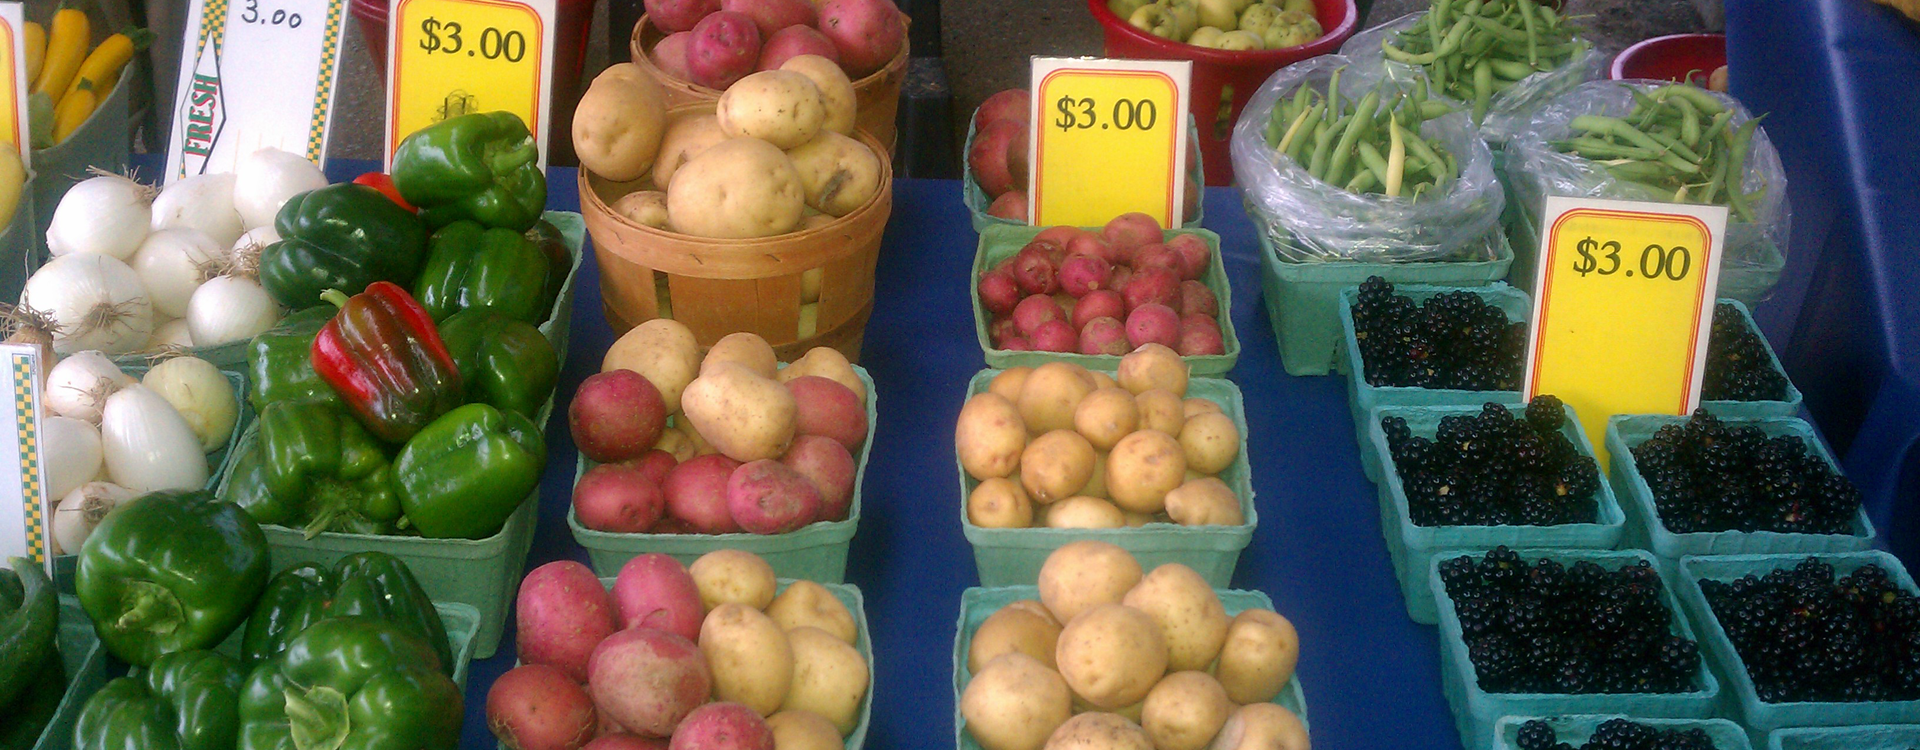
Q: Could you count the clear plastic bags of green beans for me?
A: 3